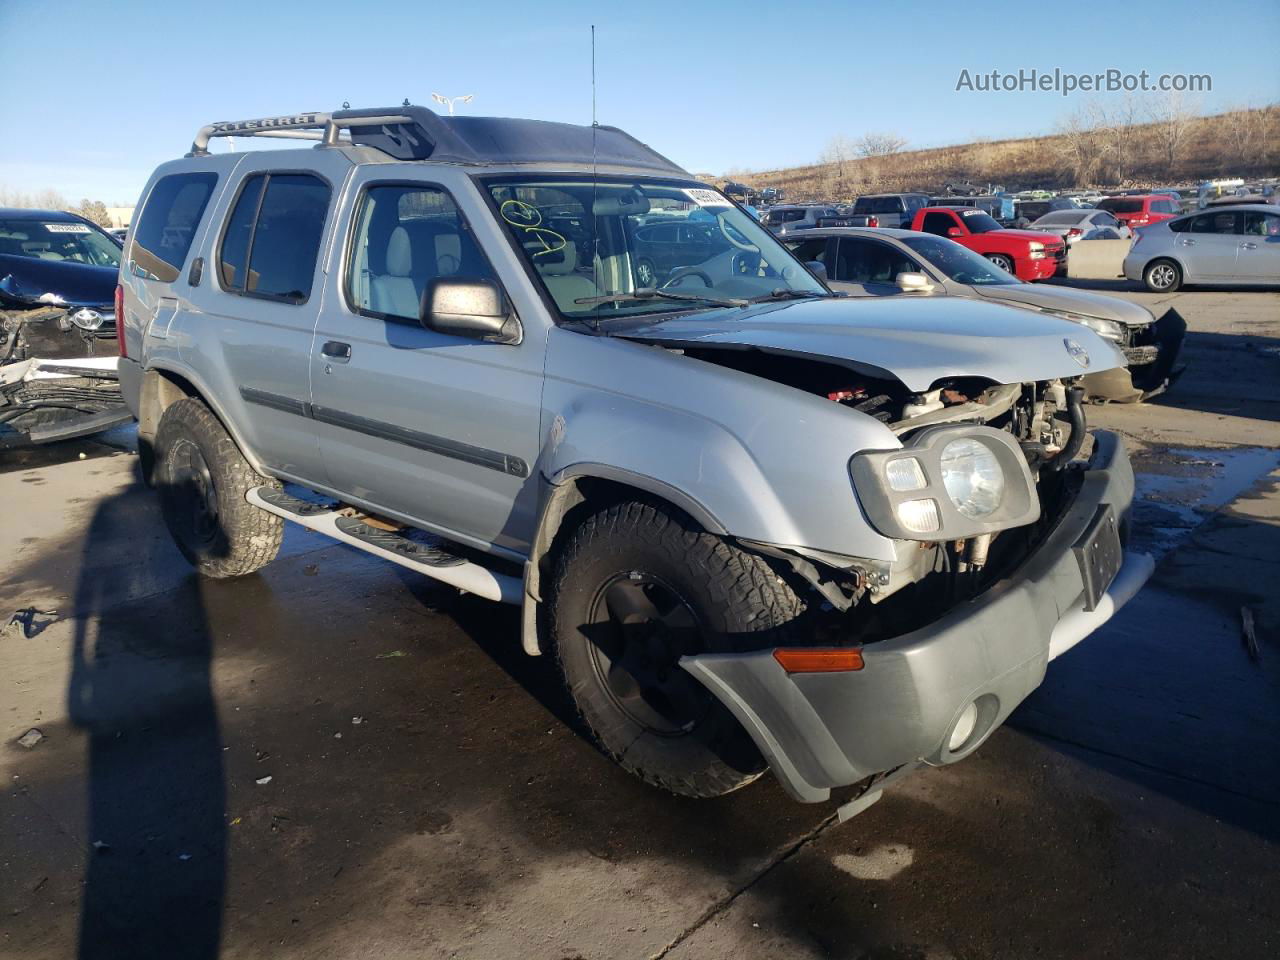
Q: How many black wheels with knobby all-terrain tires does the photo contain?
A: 2